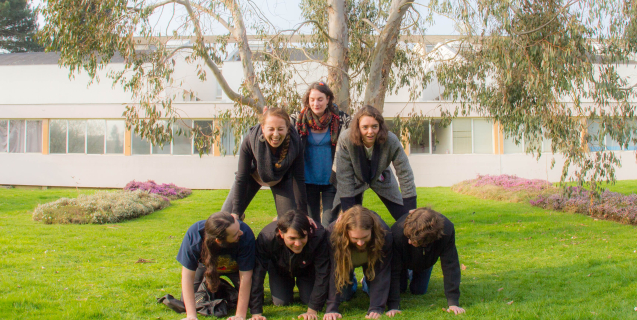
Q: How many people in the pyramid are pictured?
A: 7